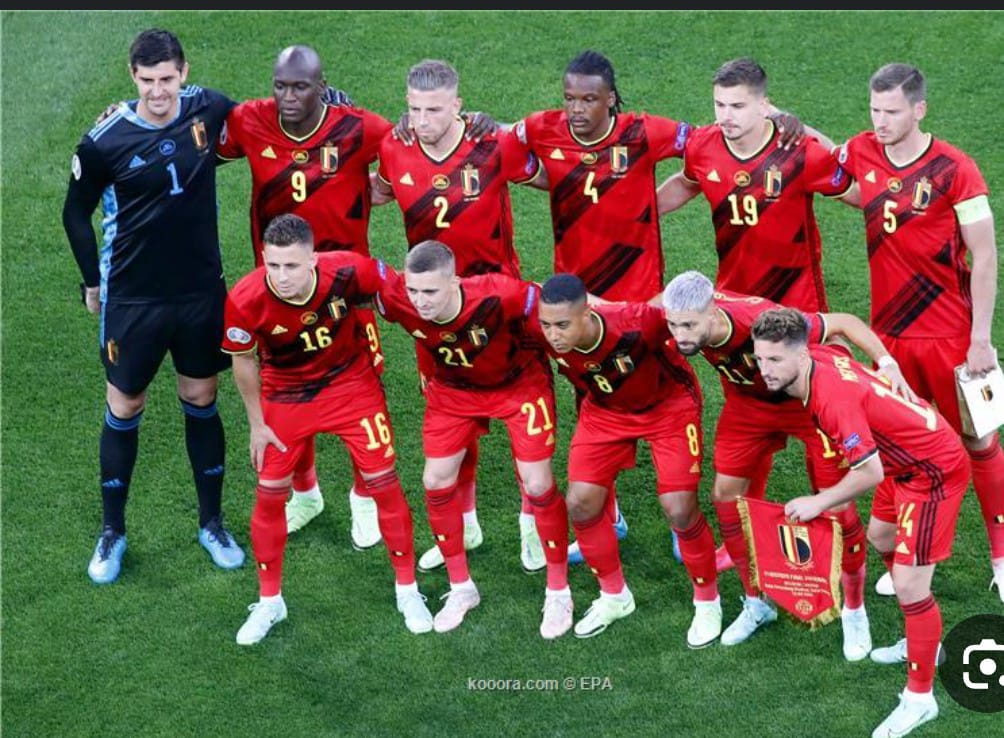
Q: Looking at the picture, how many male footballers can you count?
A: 11